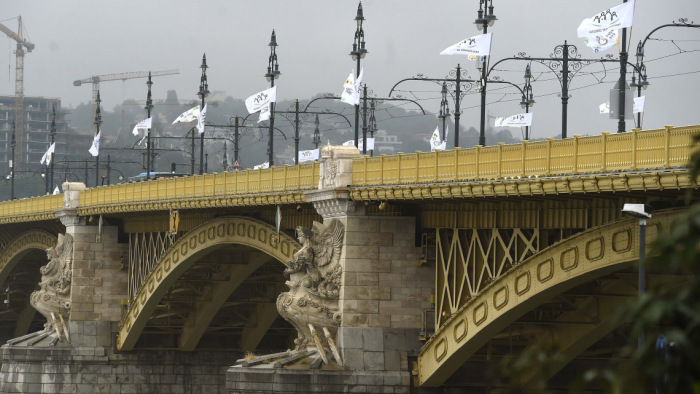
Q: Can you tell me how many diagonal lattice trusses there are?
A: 2